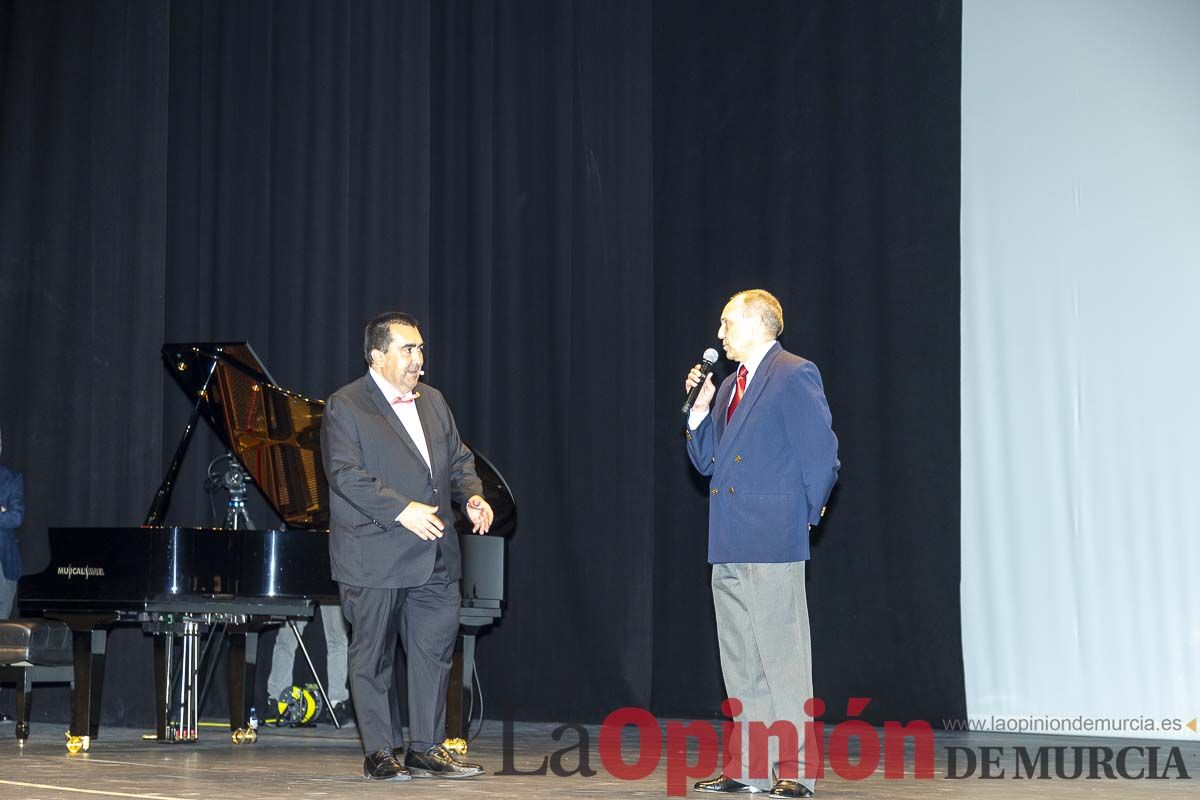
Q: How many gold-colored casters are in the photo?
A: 3